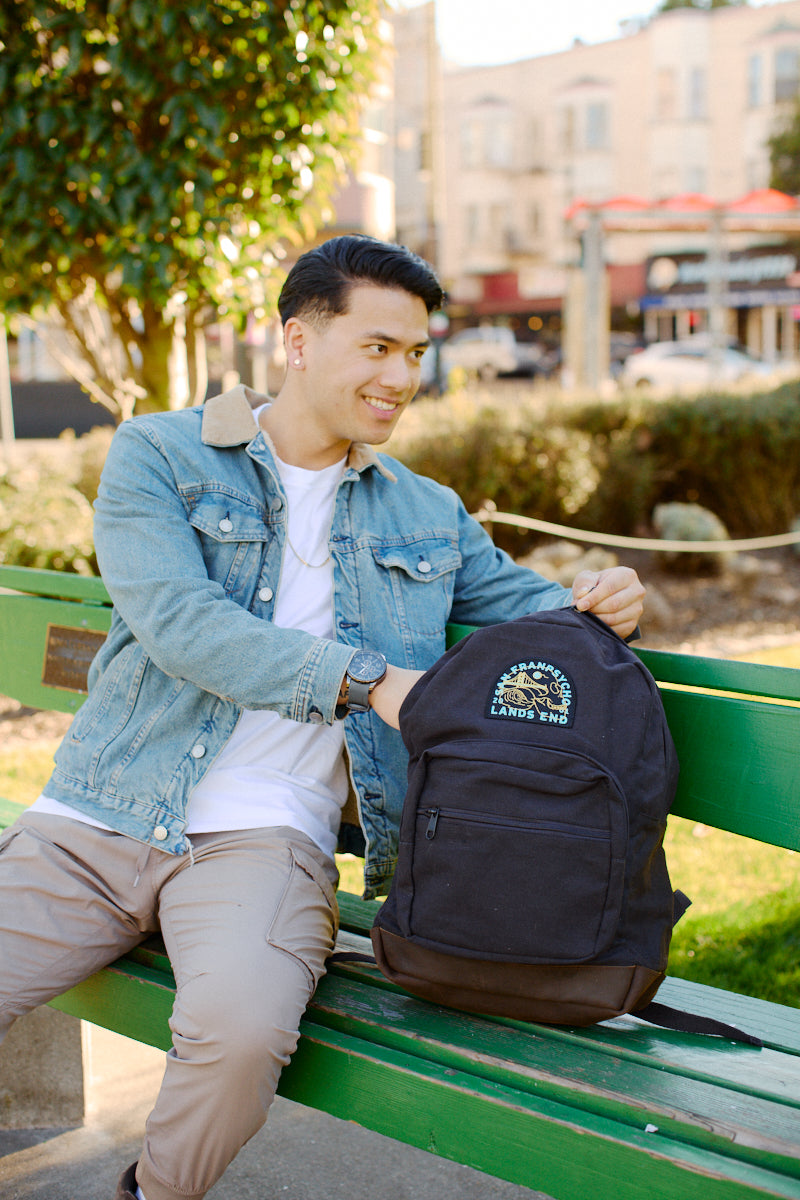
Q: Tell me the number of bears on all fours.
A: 0